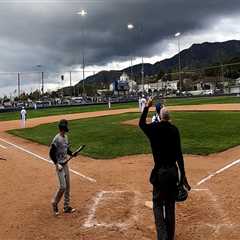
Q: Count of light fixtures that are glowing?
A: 3